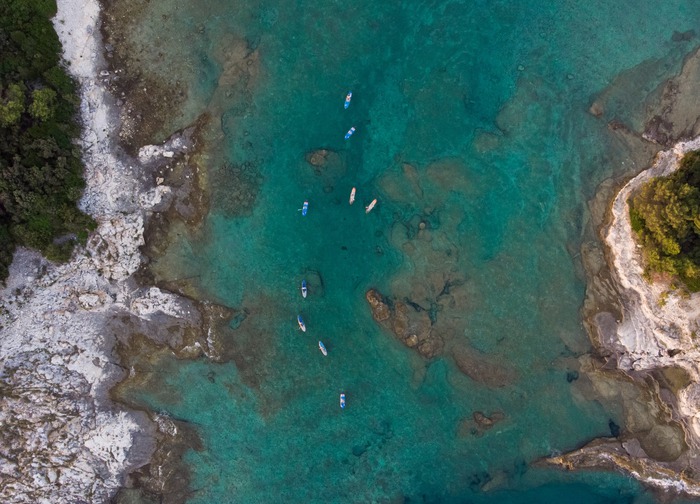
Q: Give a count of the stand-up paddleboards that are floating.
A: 9